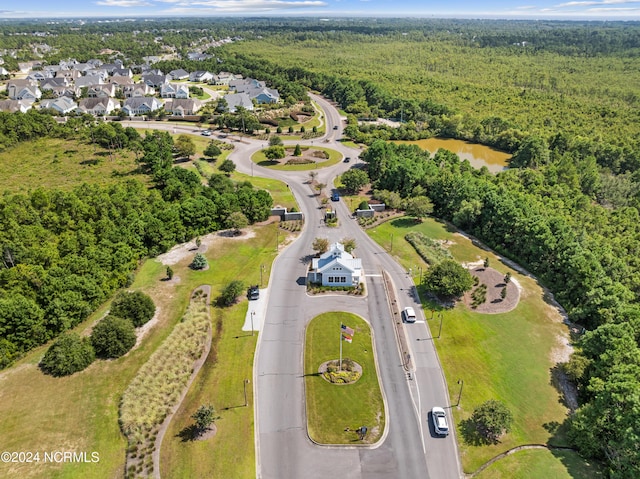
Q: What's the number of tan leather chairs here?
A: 0